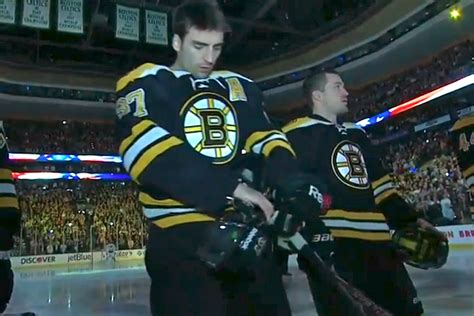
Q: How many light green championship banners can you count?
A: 5